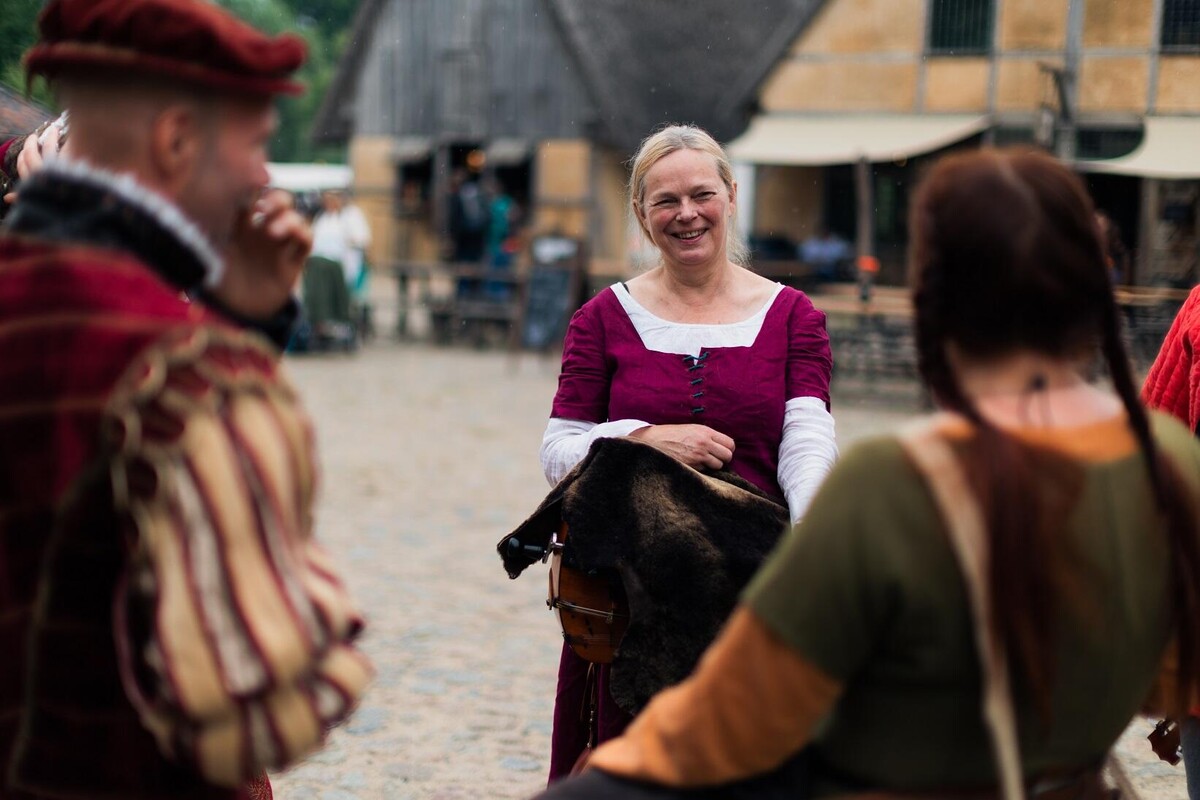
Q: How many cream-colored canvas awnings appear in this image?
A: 2